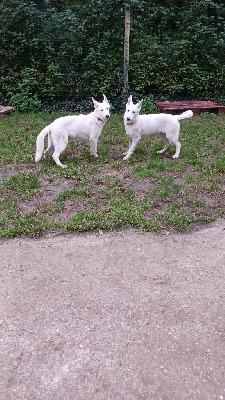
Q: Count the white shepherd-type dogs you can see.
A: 2